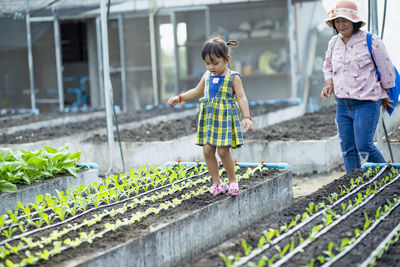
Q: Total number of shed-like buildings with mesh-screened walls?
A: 1